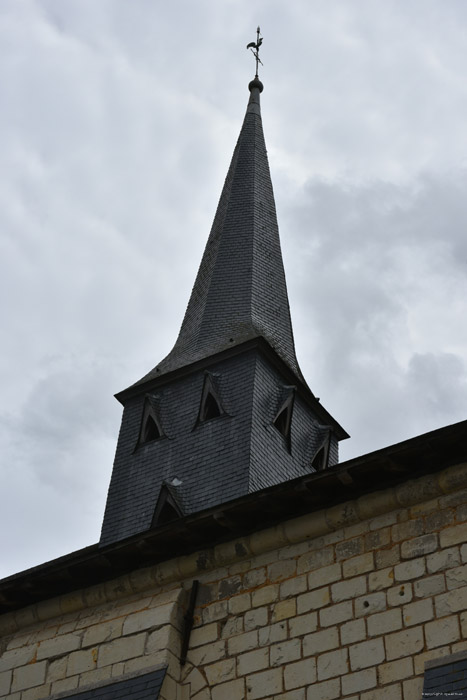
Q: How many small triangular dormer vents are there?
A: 5